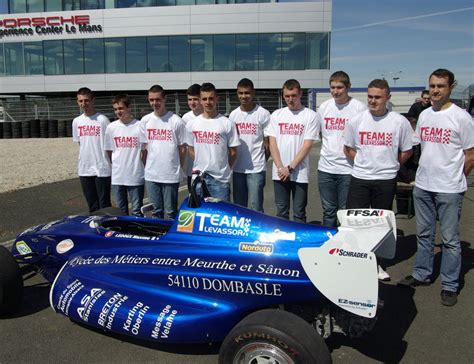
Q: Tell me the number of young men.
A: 10